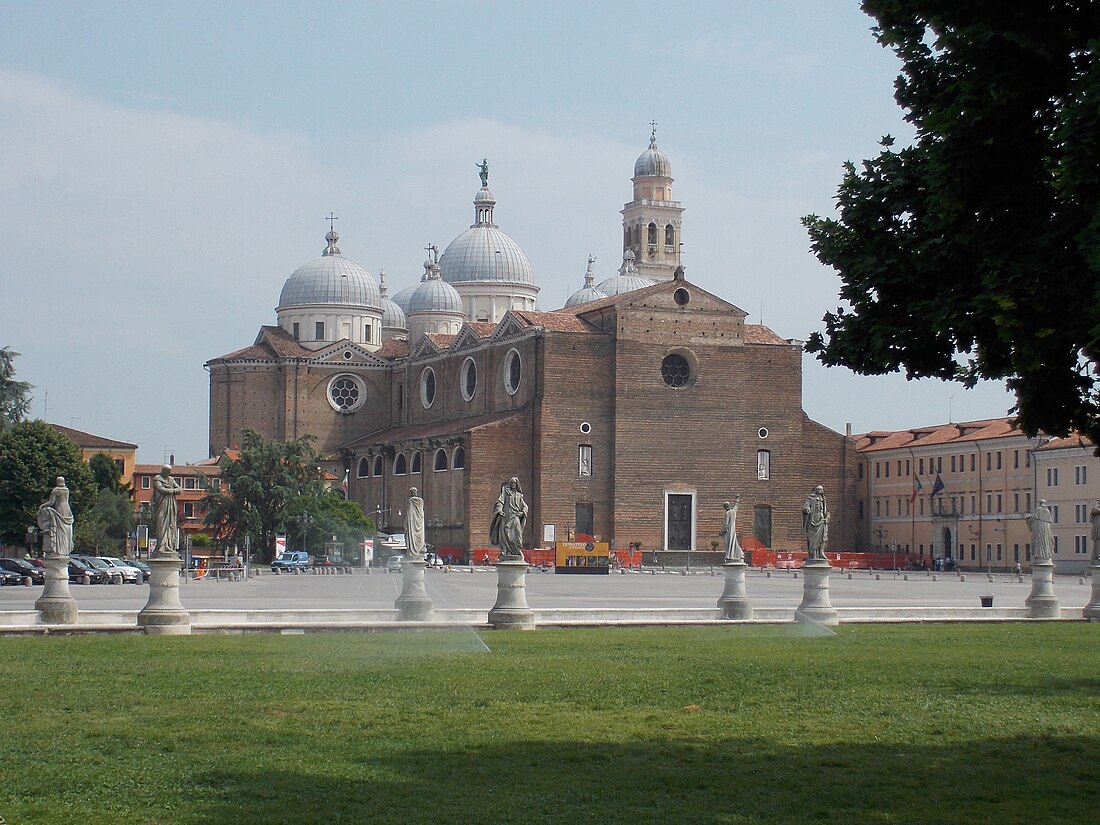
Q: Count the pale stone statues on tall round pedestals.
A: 8